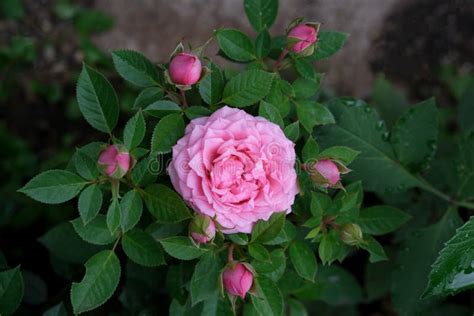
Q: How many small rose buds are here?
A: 7